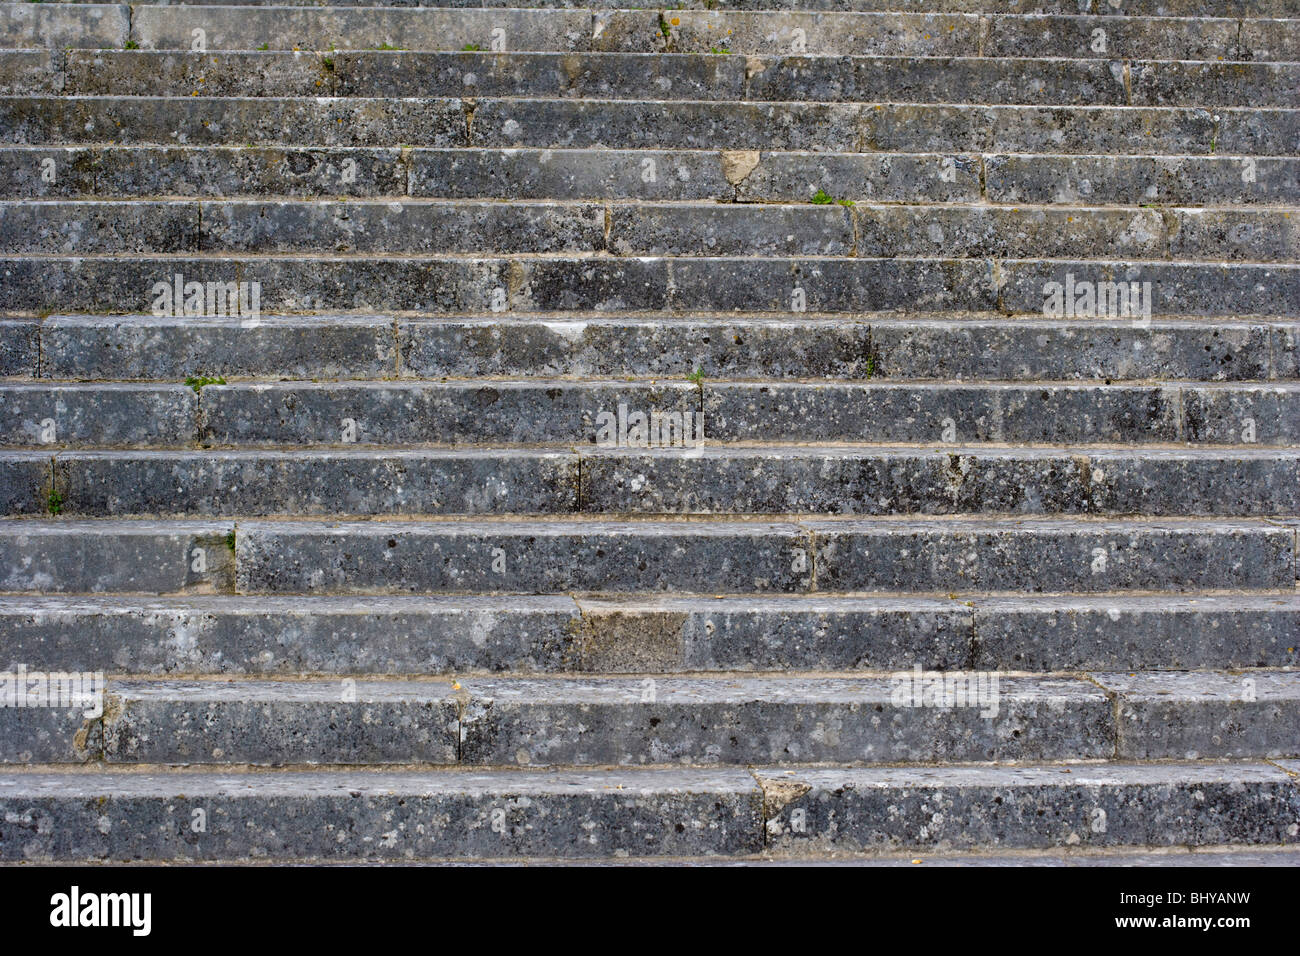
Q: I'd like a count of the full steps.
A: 13